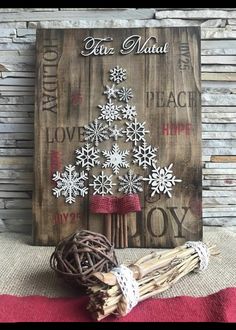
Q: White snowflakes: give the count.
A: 15